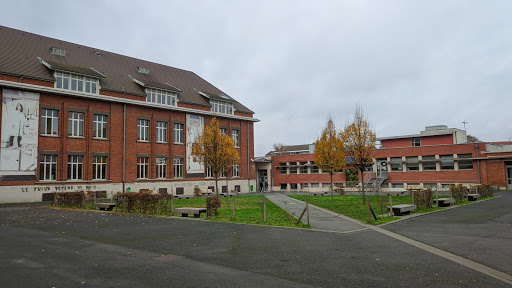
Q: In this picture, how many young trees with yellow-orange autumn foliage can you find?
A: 3